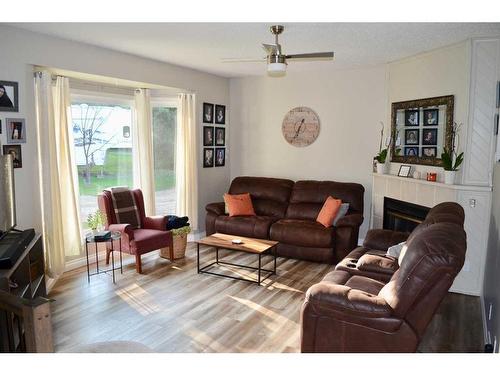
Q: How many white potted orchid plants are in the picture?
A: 2